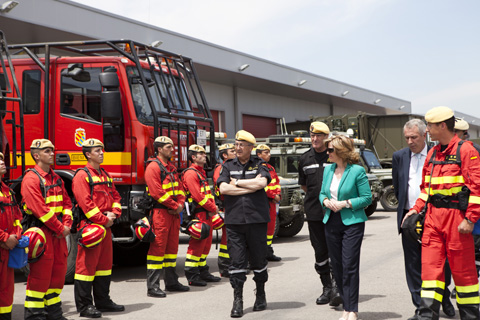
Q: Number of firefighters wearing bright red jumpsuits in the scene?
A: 8